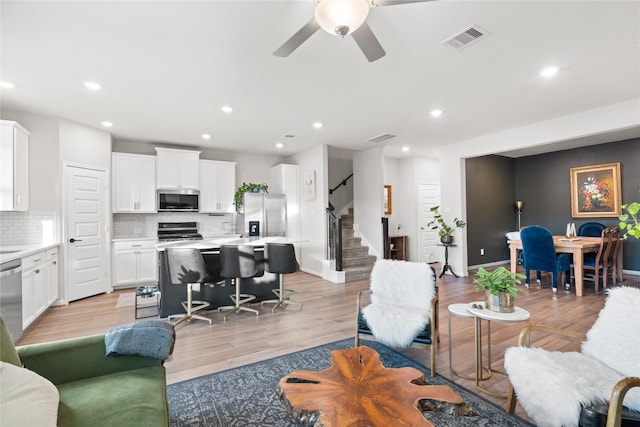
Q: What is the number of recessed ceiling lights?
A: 10